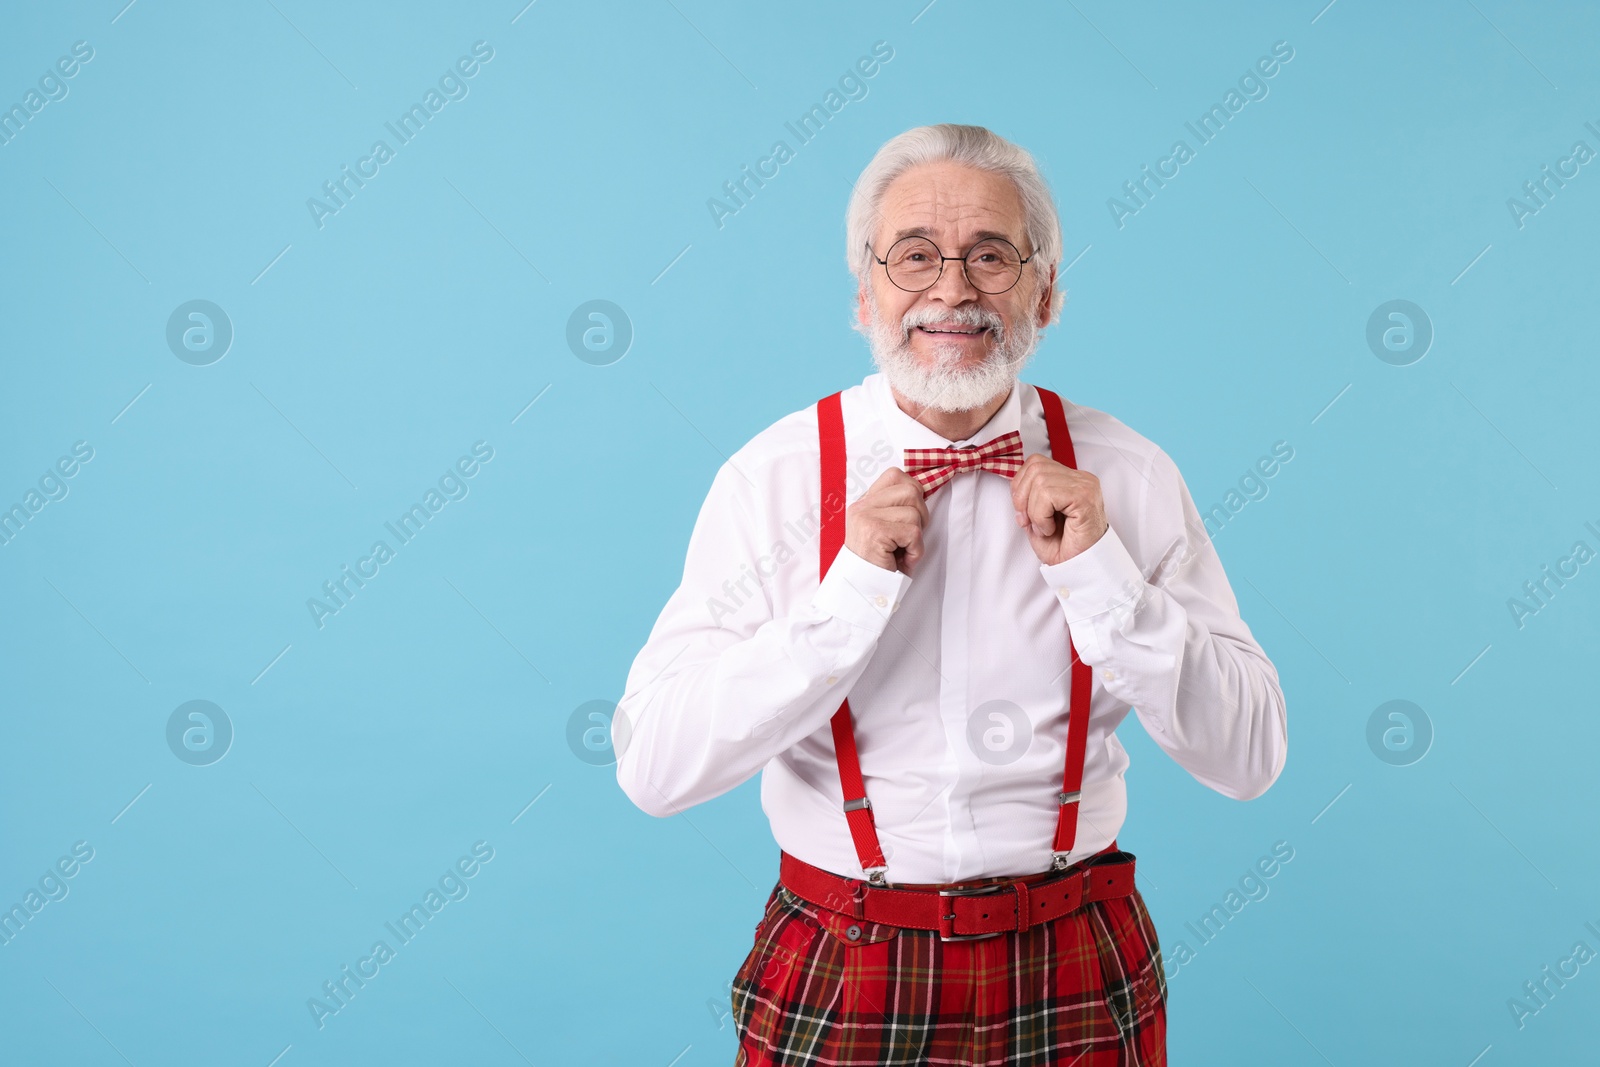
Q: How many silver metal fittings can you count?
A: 5